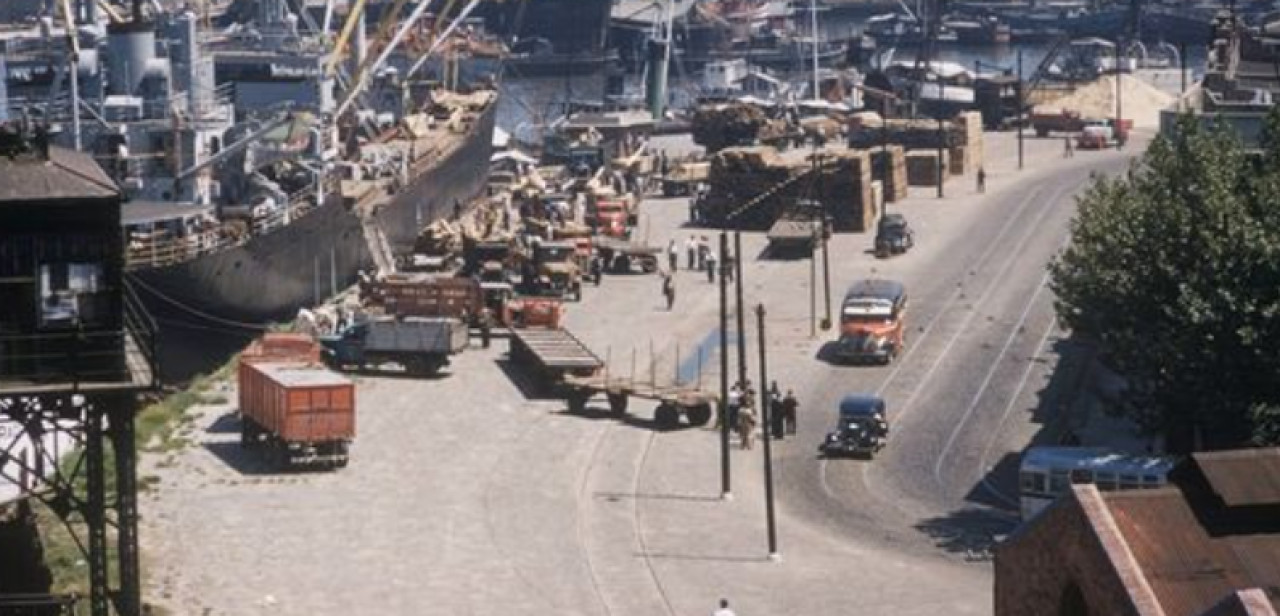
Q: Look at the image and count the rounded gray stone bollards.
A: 0